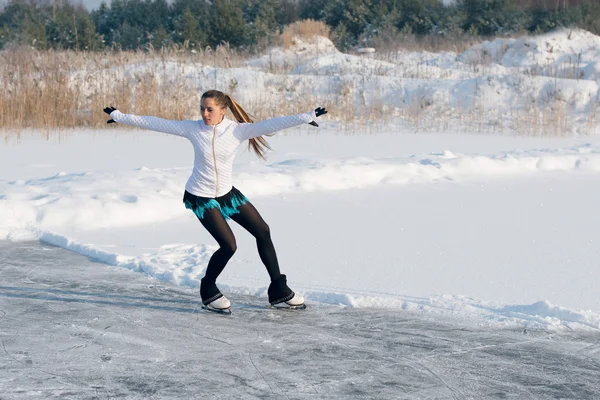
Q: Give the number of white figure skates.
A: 2